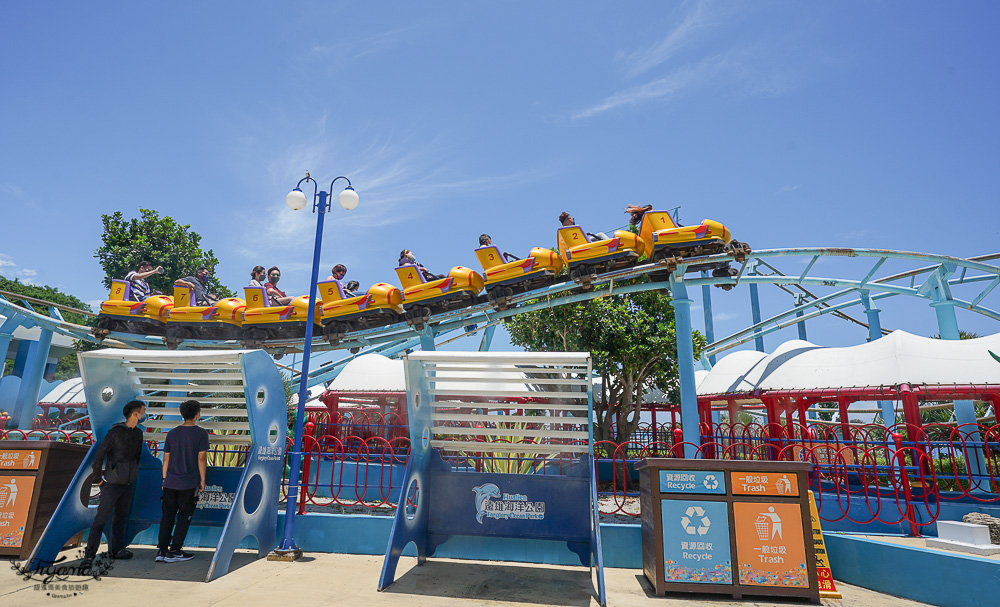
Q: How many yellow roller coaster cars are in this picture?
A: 8